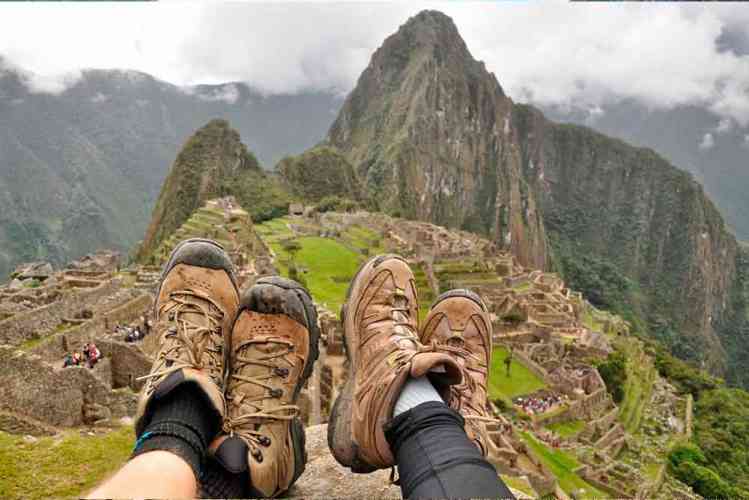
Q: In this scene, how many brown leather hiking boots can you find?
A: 4